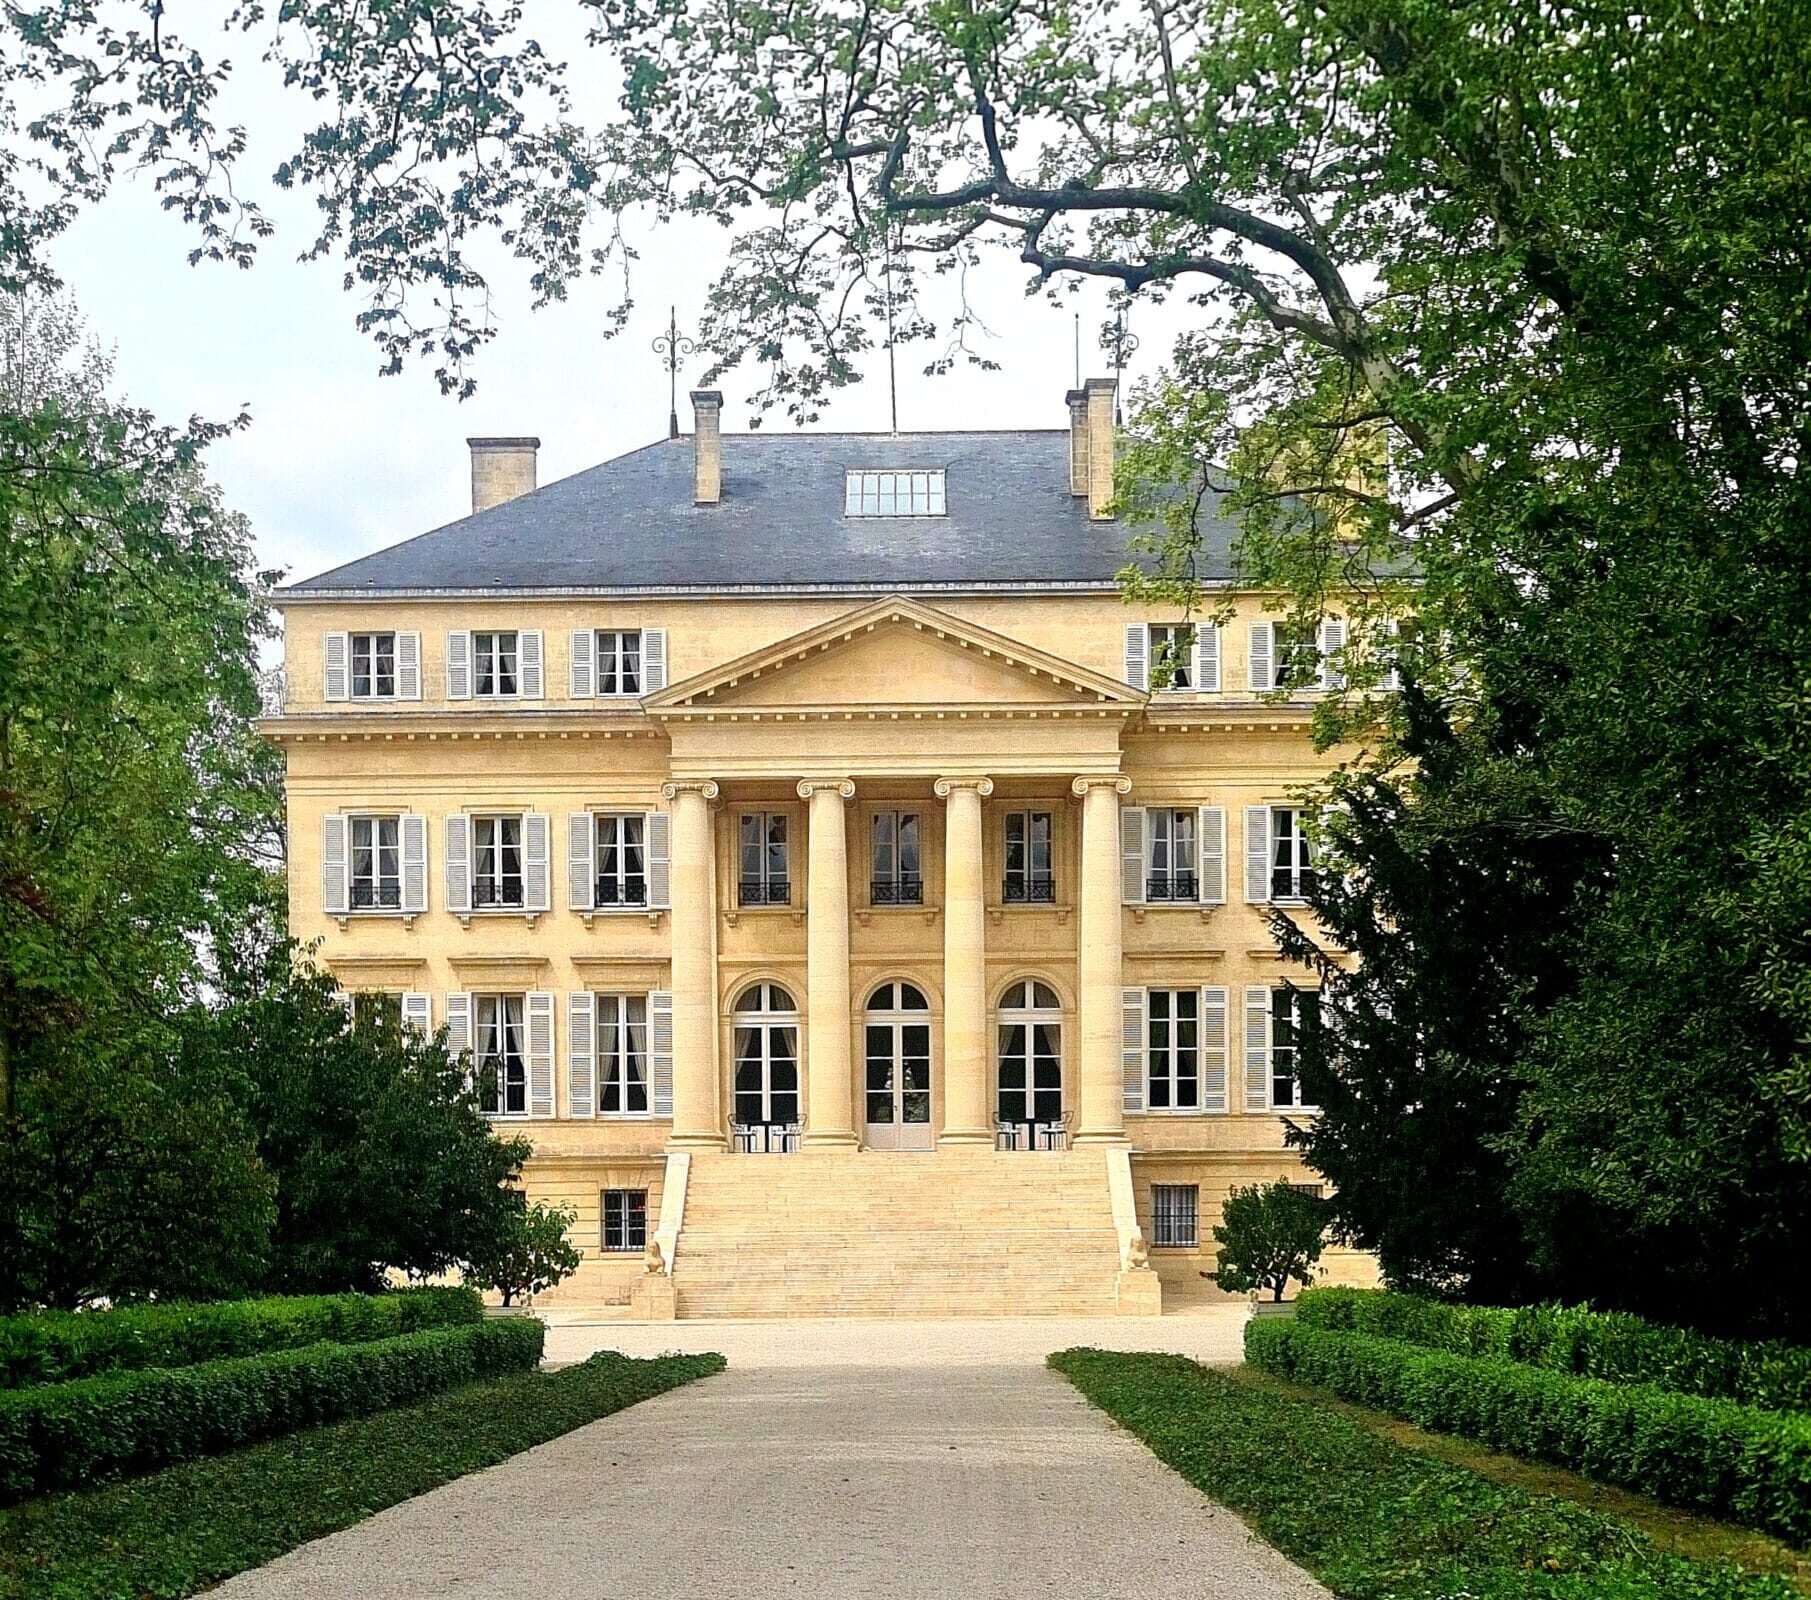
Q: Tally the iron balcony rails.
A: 8